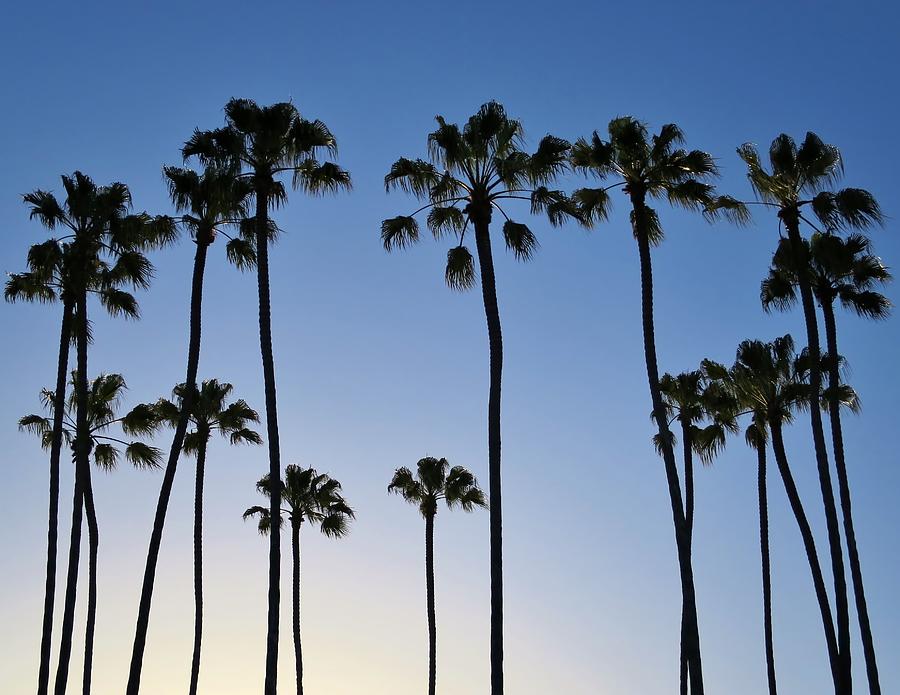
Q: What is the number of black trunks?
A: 15